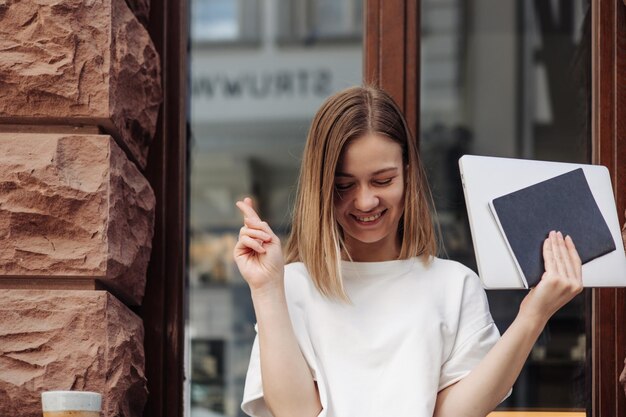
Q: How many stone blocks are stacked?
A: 3